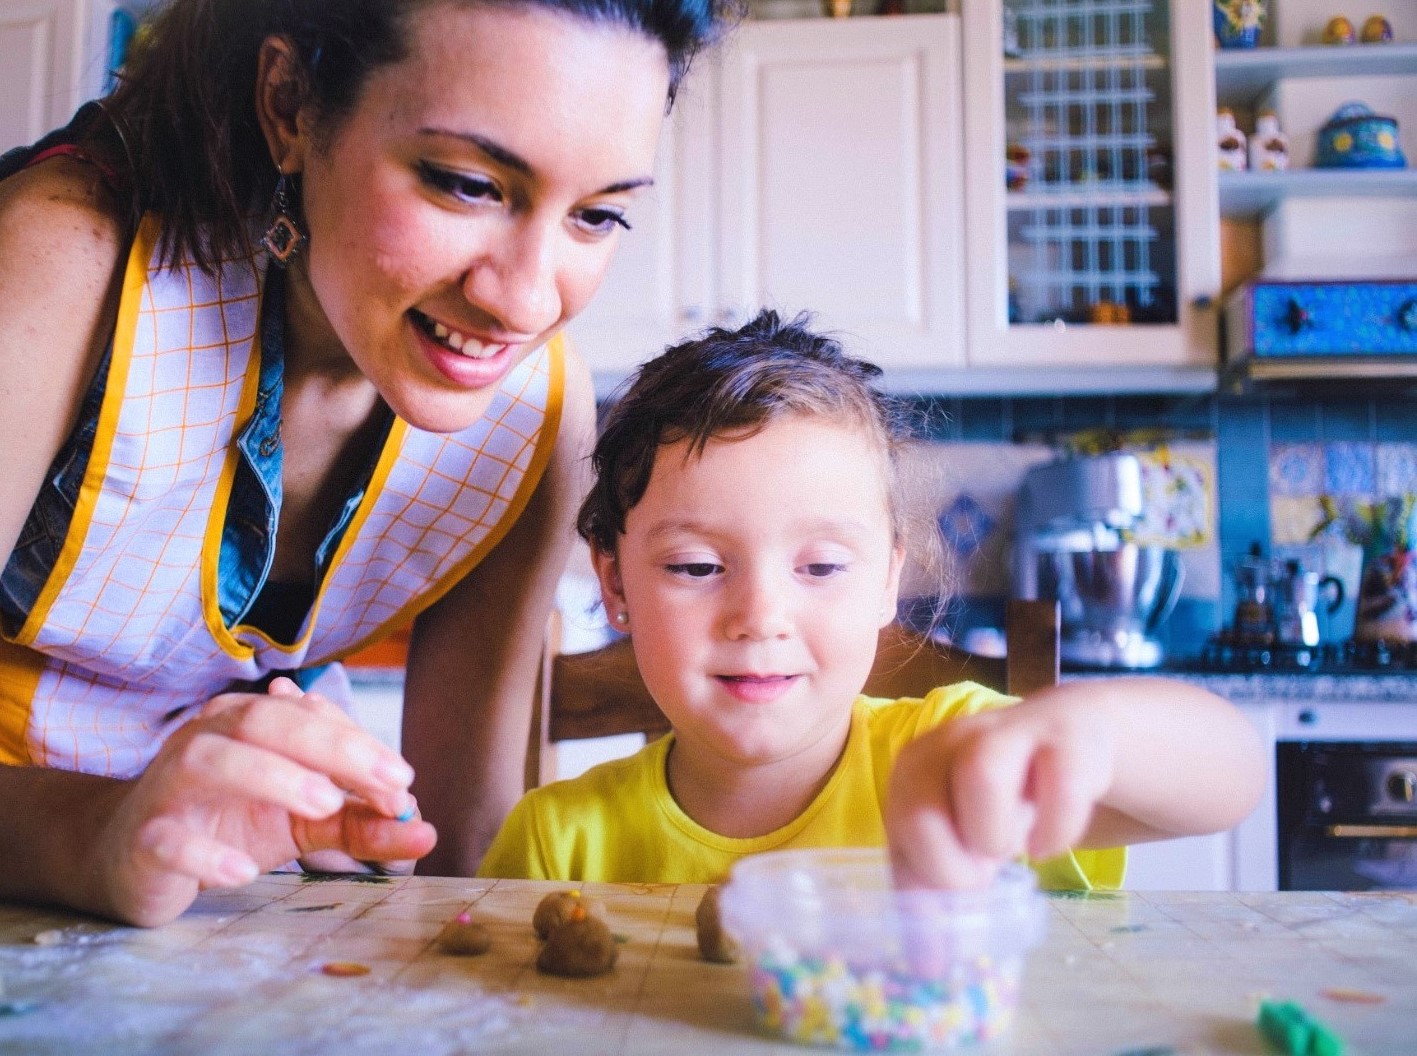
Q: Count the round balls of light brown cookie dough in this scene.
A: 4